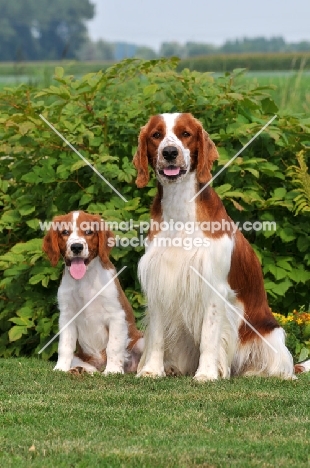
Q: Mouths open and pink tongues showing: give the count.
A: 2